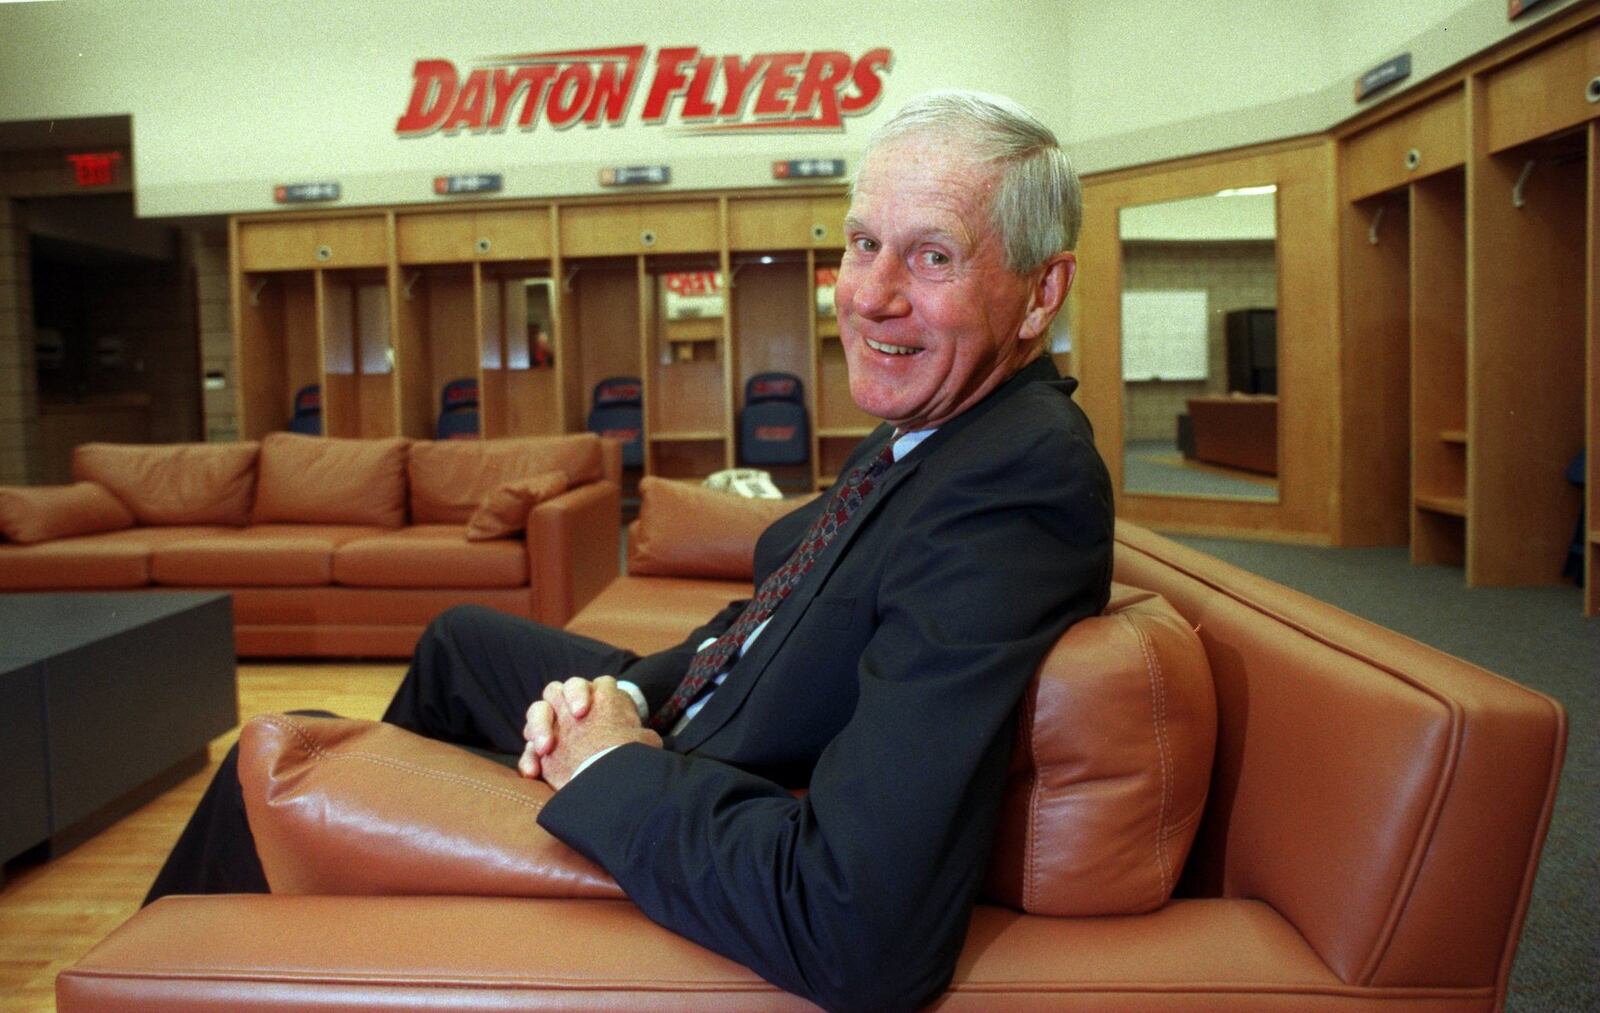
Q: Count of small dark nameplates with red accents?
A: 6